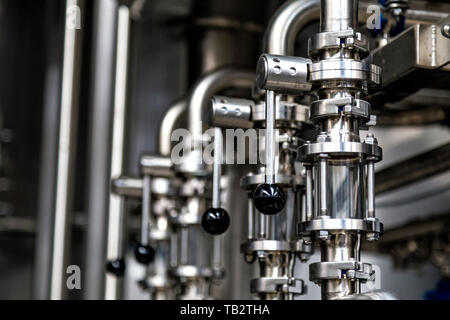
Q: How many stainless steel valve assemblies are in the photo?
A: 4